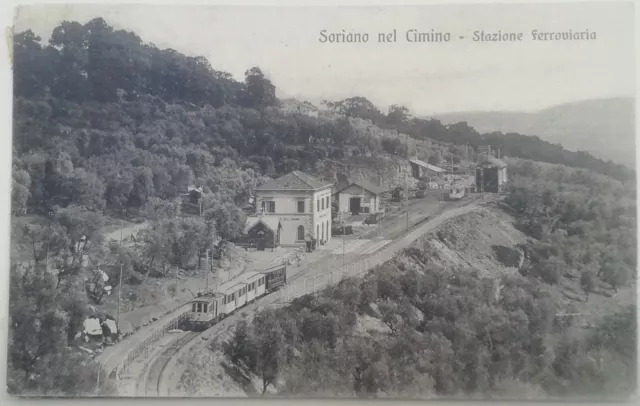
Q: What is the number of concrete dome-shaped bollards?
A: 0